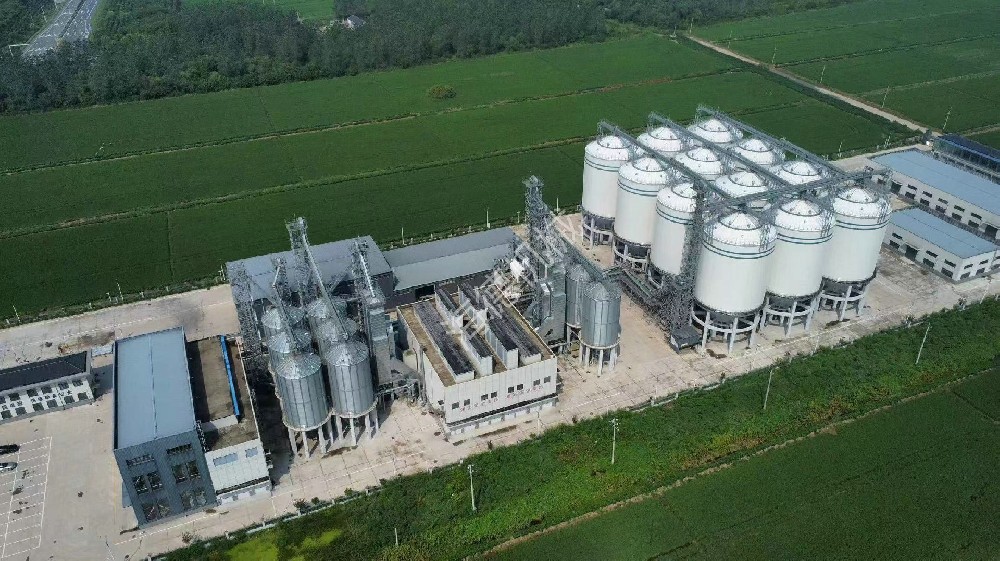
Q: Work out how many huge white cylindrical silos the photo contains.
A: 12